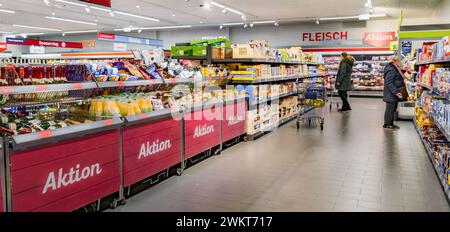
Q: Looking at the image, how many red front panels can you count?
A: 4